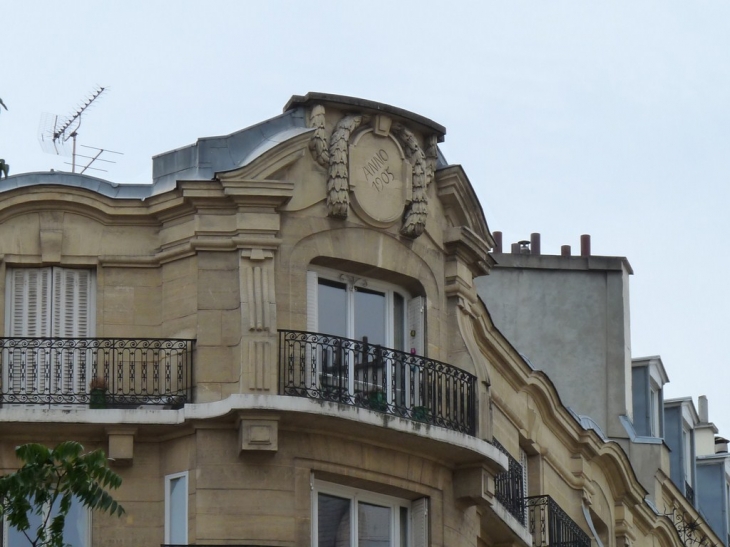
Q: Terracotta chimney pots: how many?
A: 5